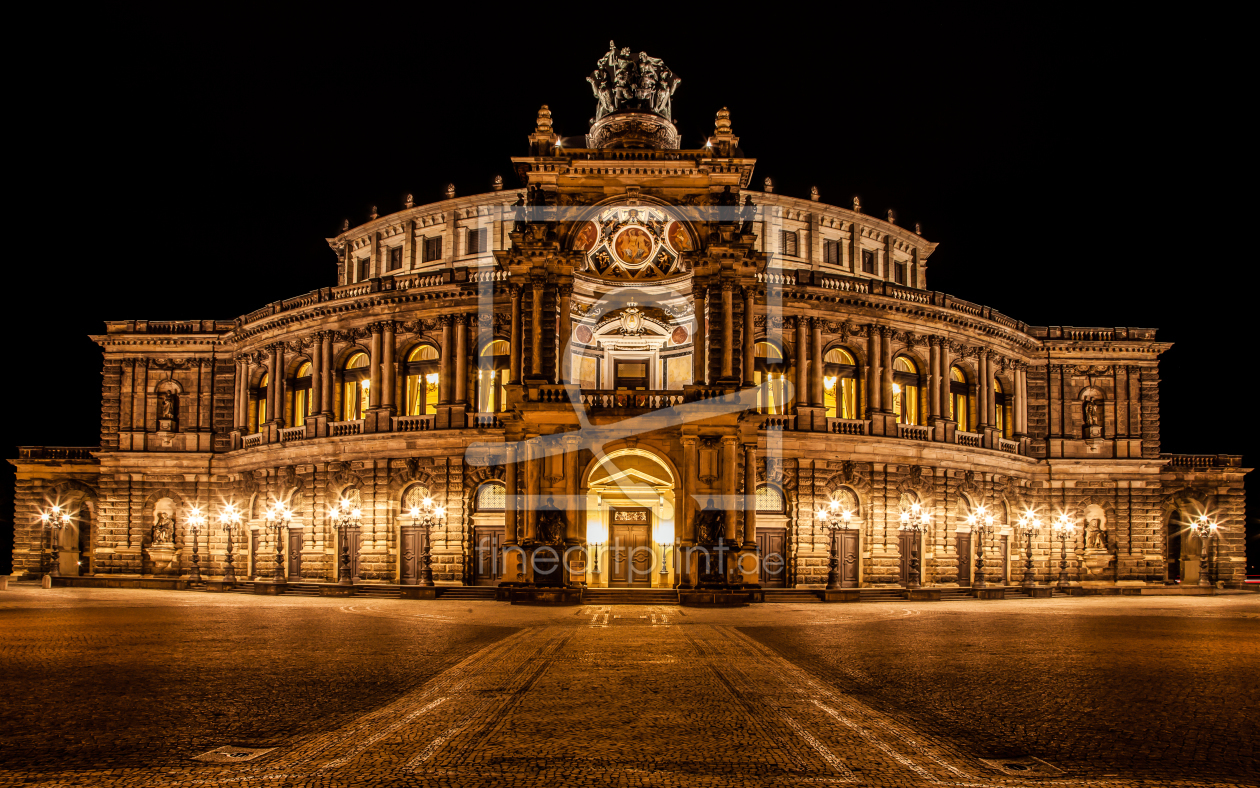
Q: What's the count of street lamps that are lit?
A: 12